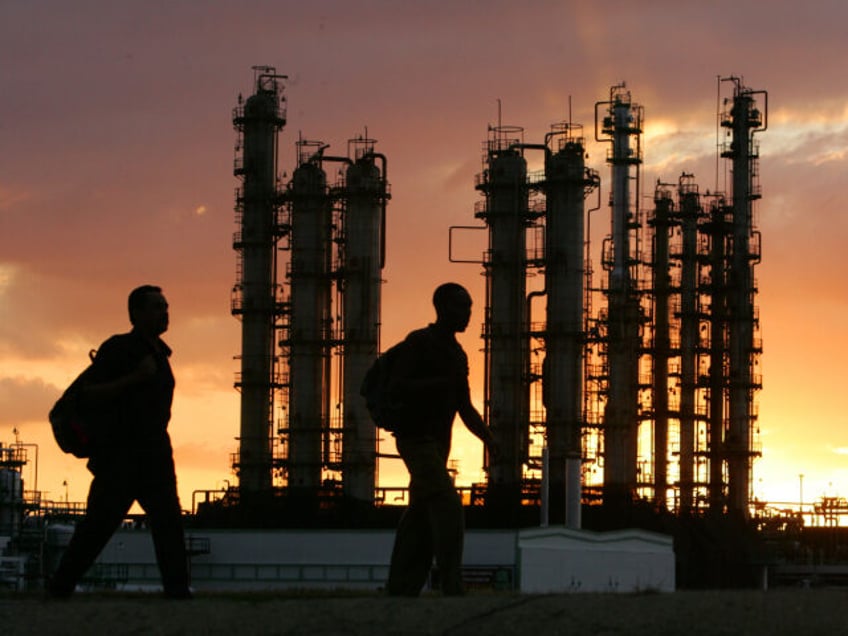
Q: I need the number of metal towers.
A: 10